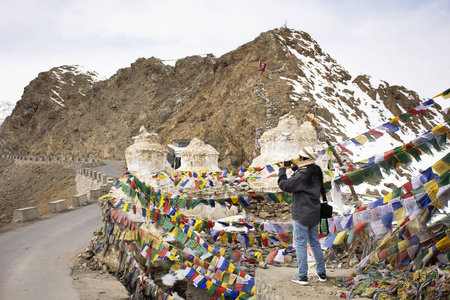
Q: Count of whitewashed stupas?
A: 3